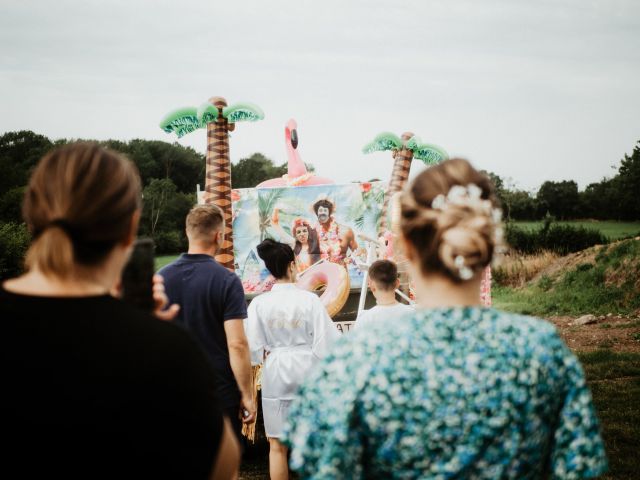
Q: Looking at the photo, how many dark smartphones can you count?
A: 1